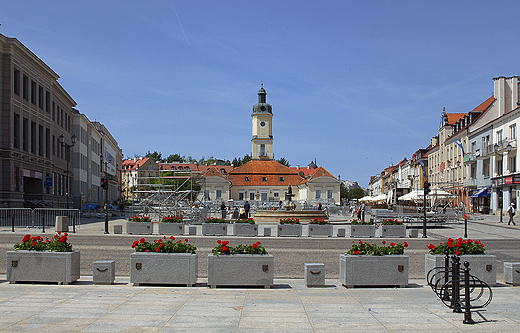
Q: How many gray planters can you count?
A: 13